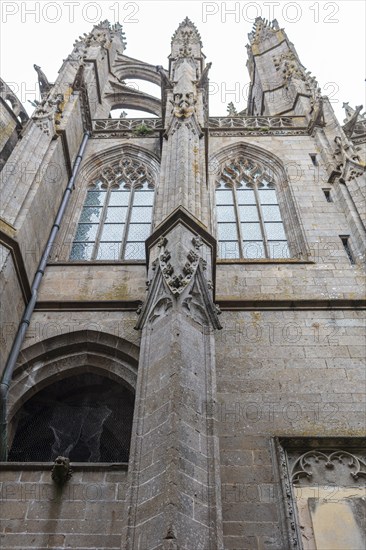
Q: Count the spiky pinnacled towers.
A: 3